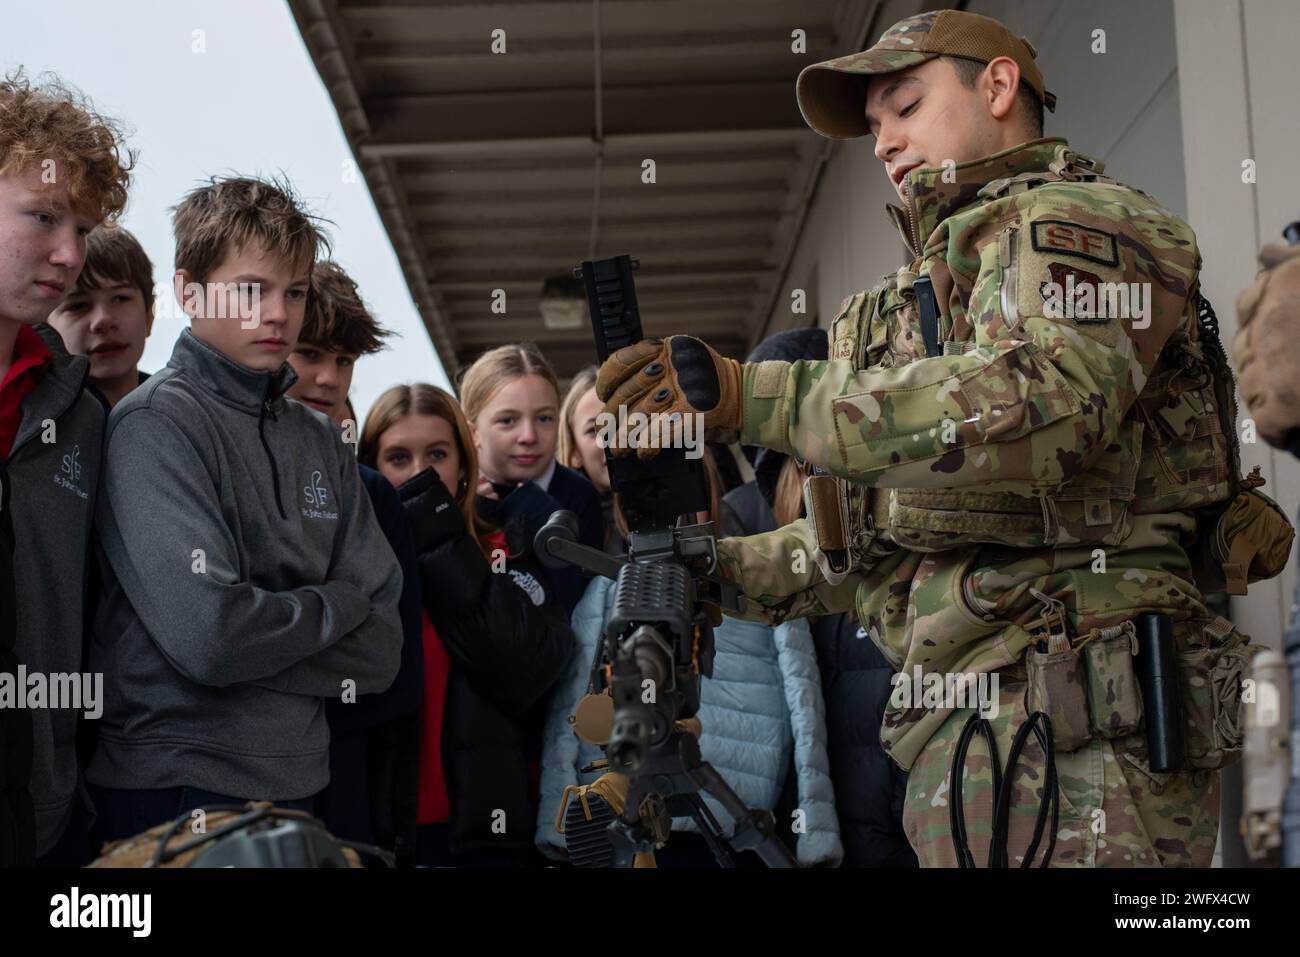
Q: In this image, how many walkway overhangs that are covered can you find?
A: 1